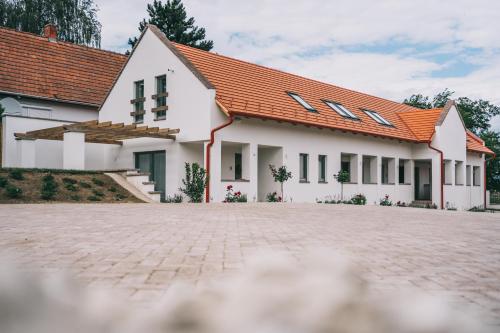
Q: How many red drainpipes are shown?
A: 3